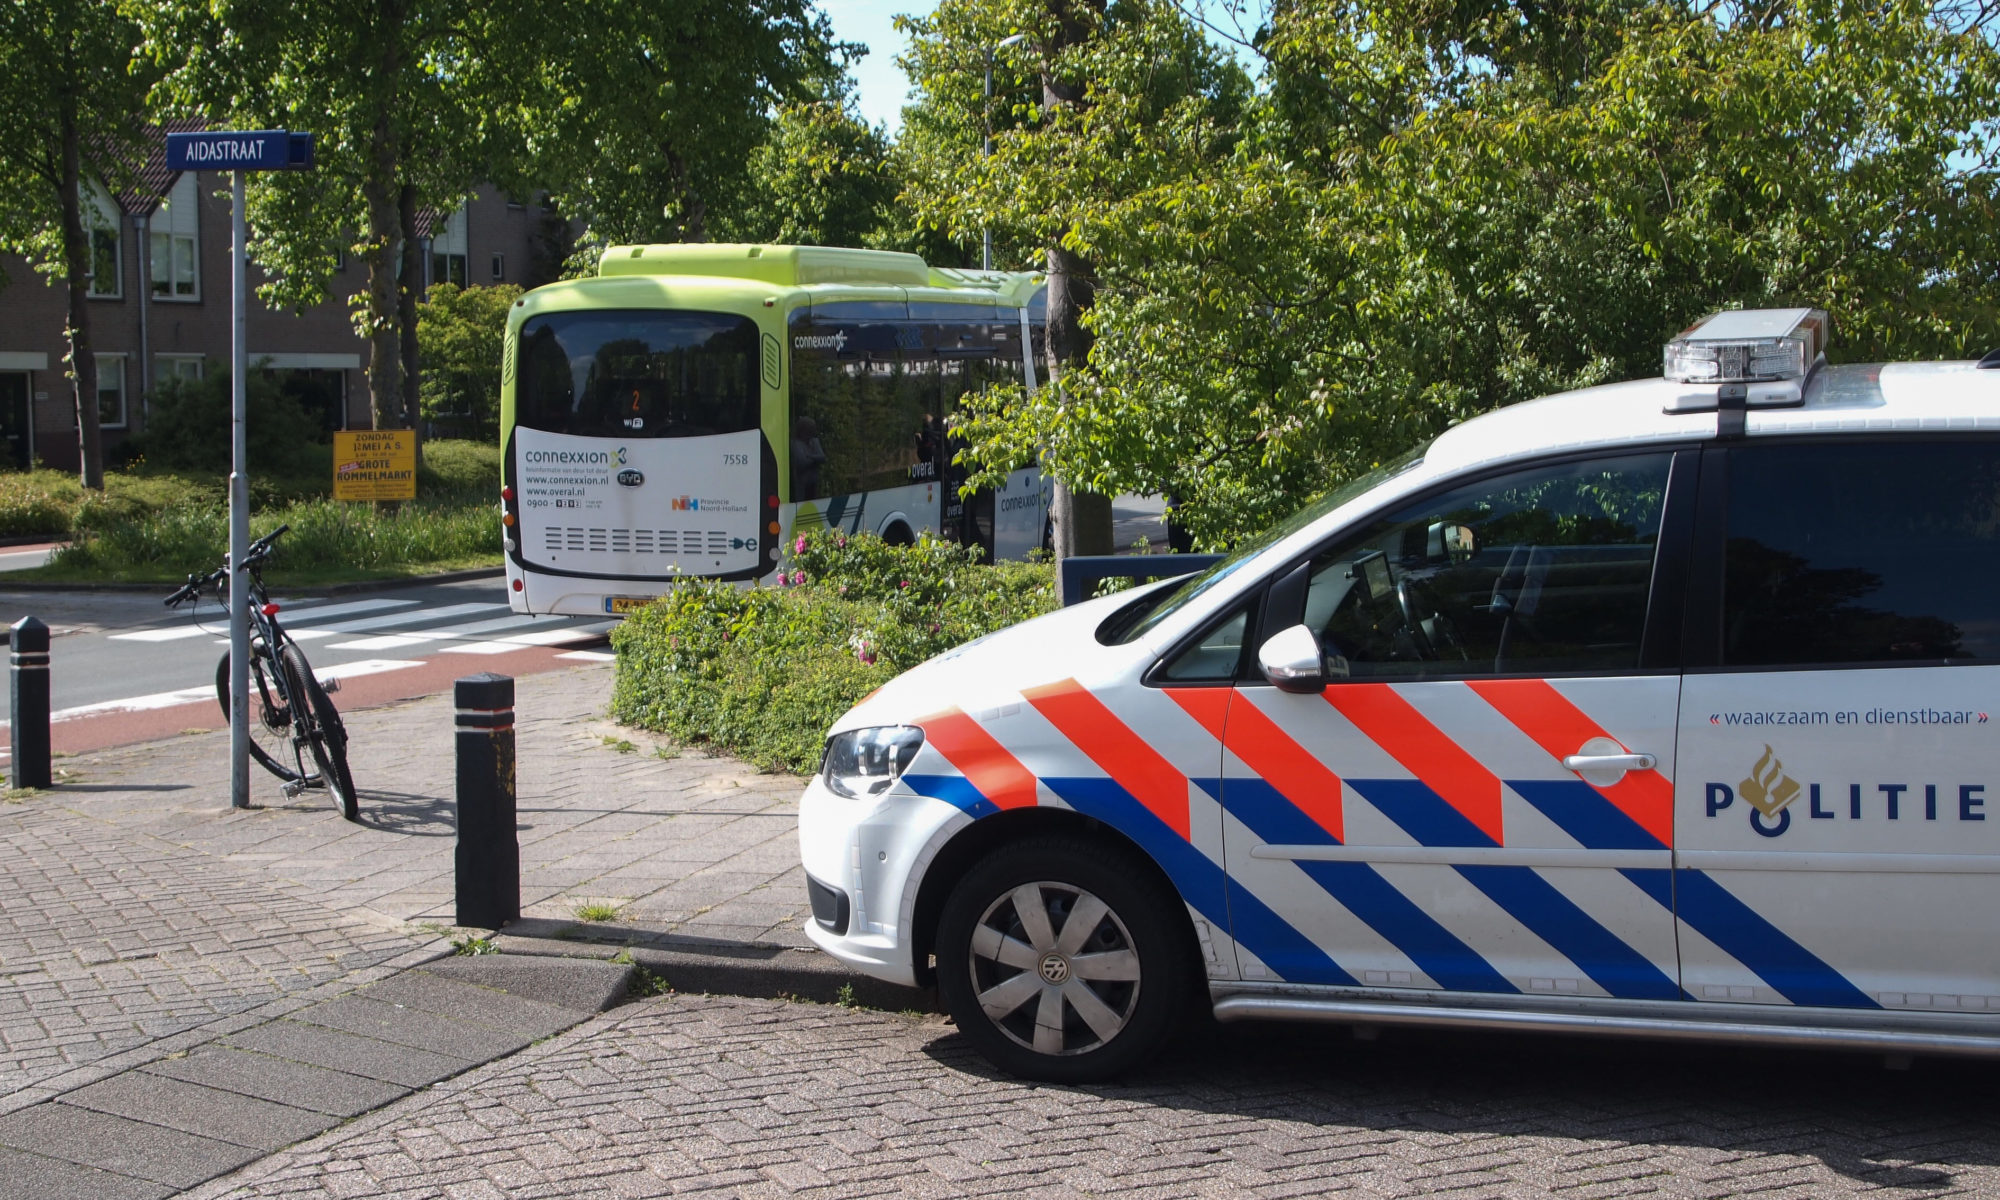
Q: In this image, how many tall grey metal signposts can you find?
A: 1